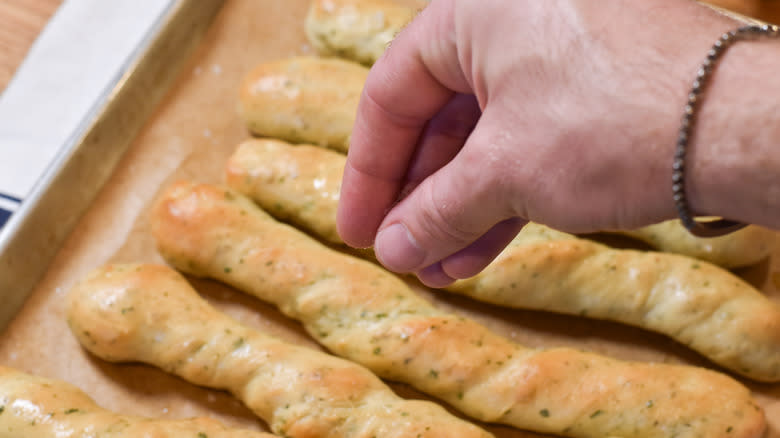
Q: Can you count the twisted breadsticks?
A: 6